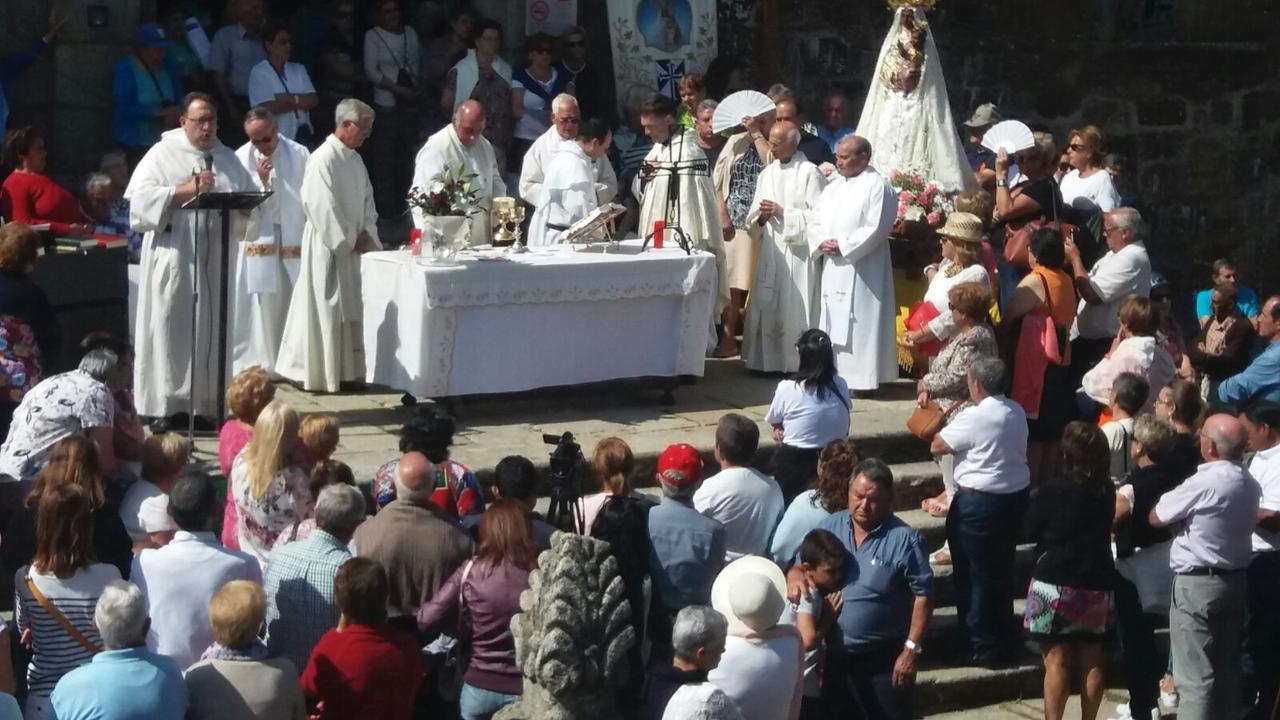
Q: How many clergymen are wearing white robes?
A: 9